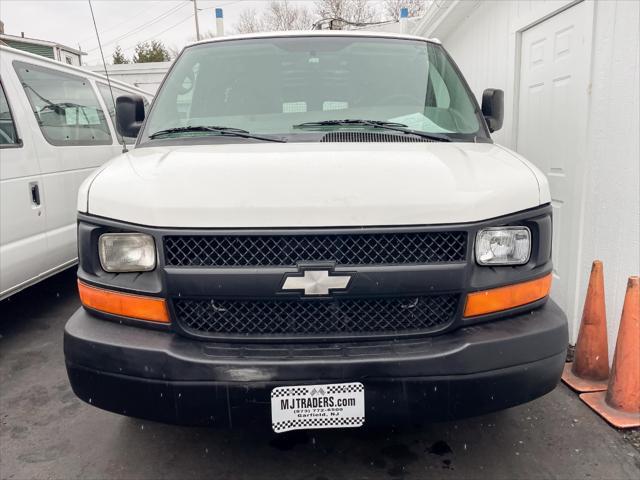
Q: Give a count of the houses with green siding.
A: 1